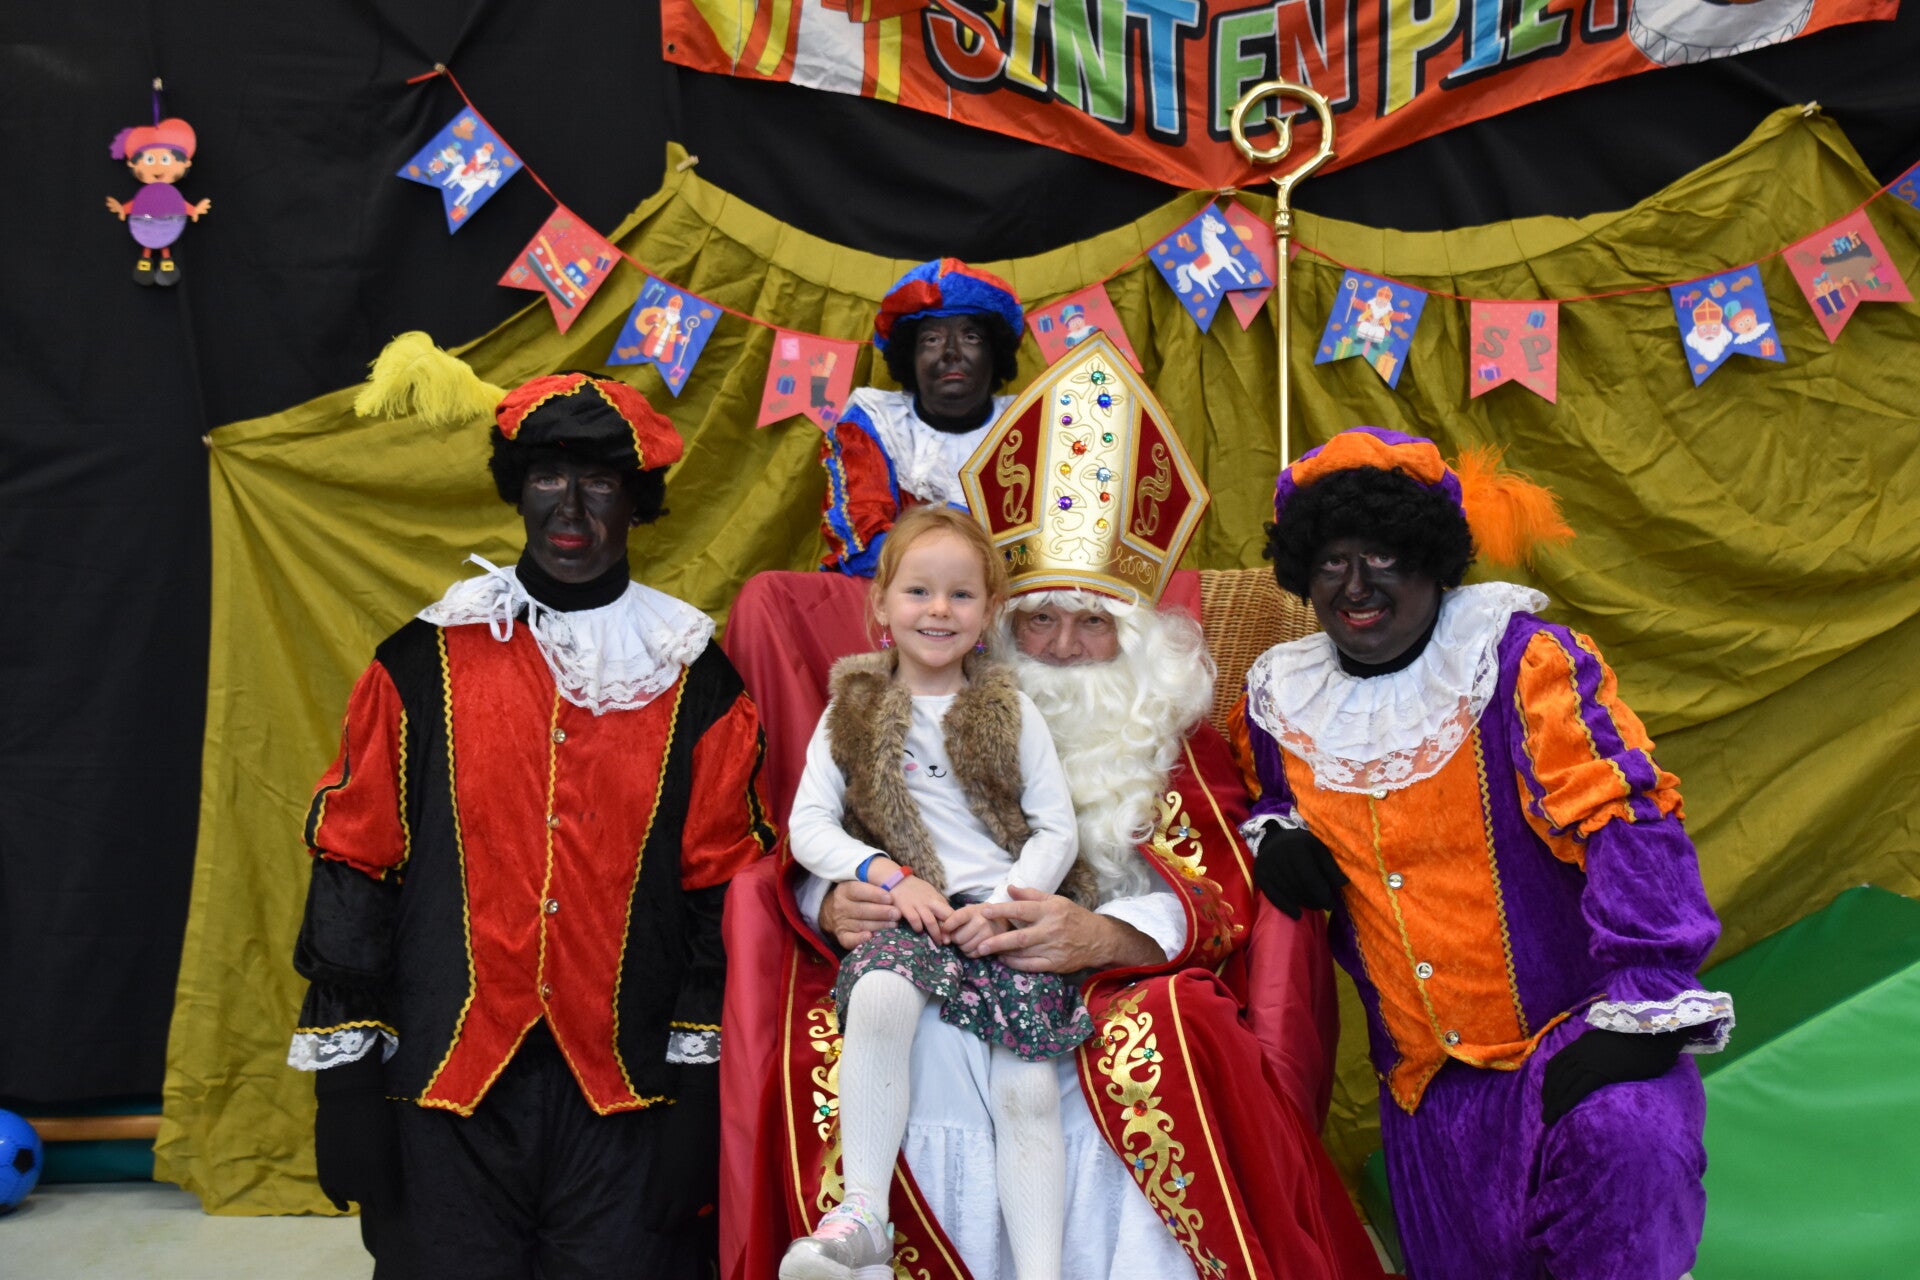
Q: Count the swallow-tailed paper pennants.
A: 12